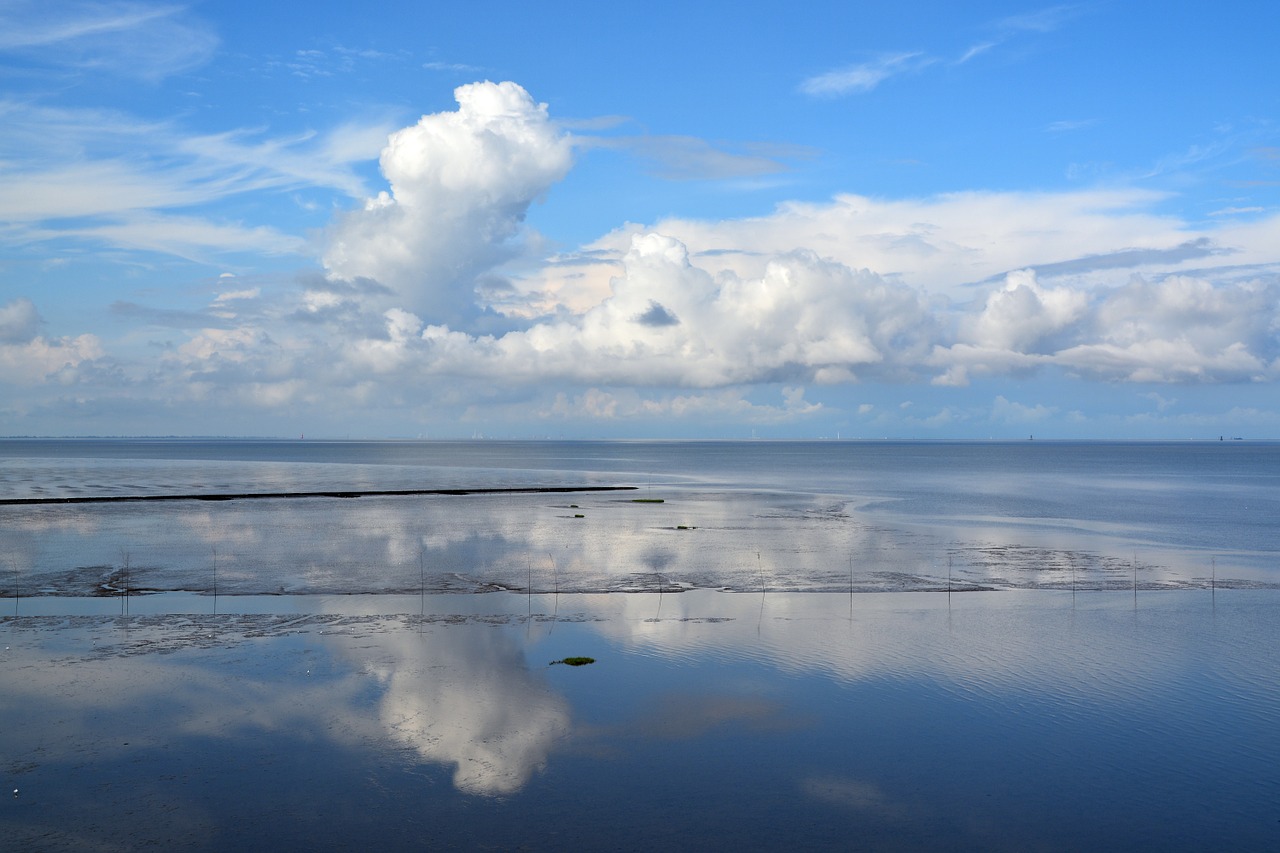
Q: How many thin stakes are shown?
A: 14